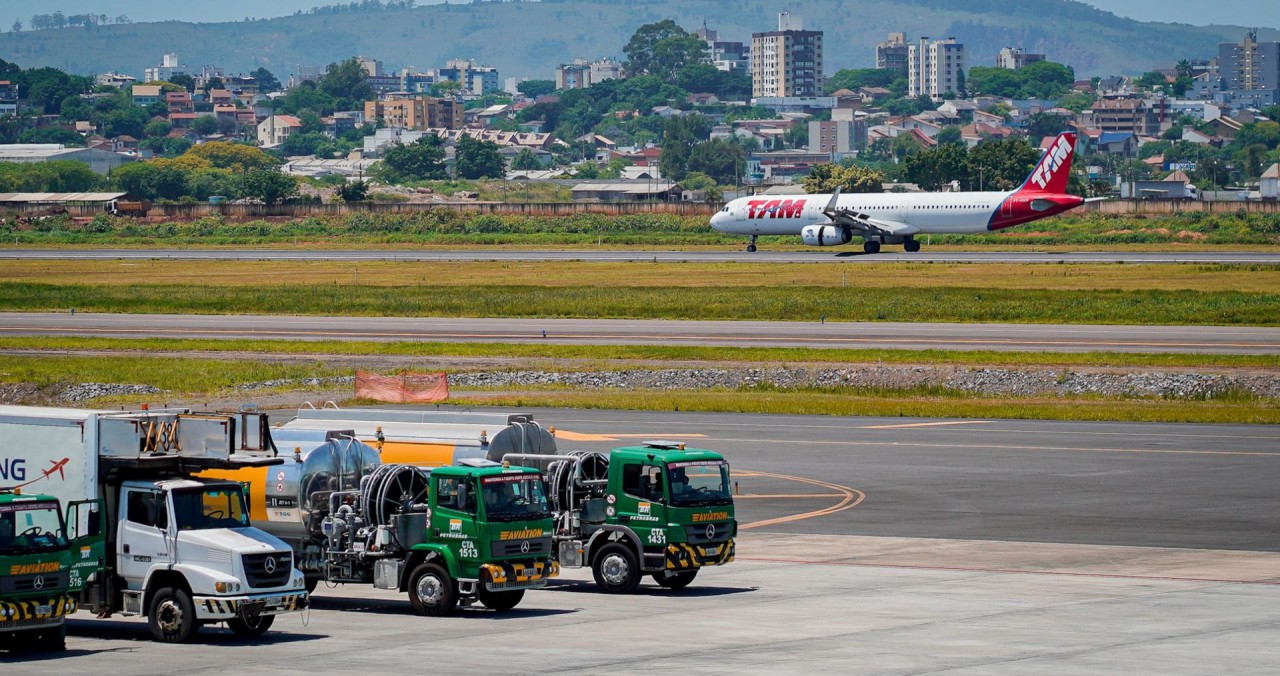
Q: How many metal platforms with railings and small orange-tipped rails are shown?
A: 1